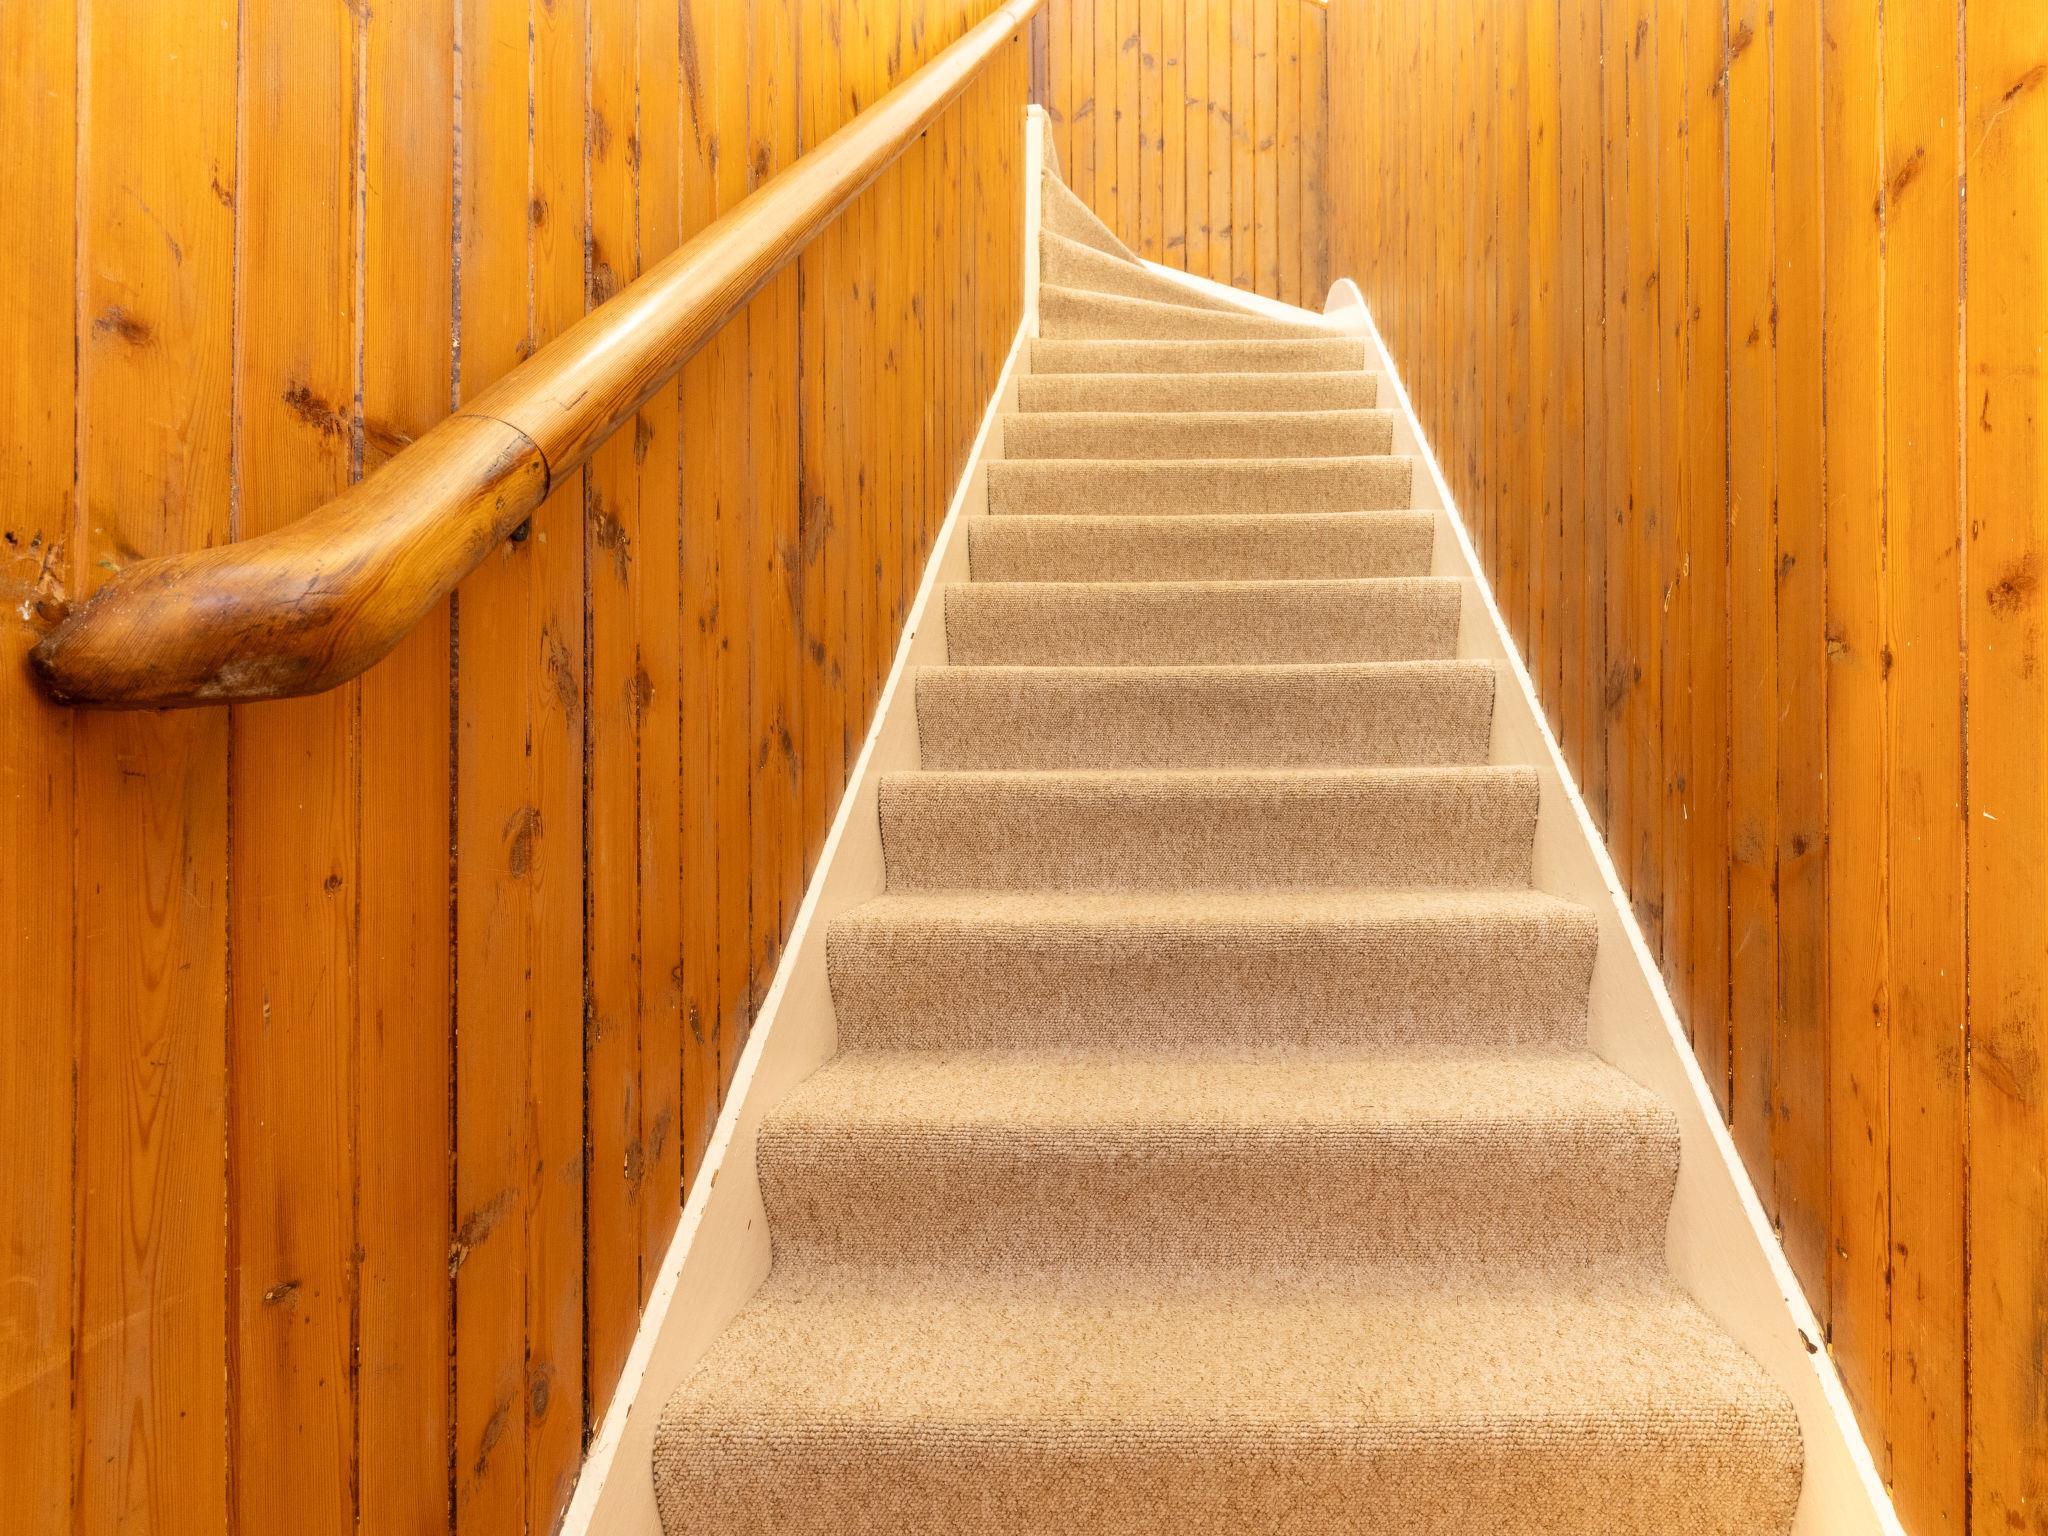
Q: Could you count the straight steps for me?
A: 11